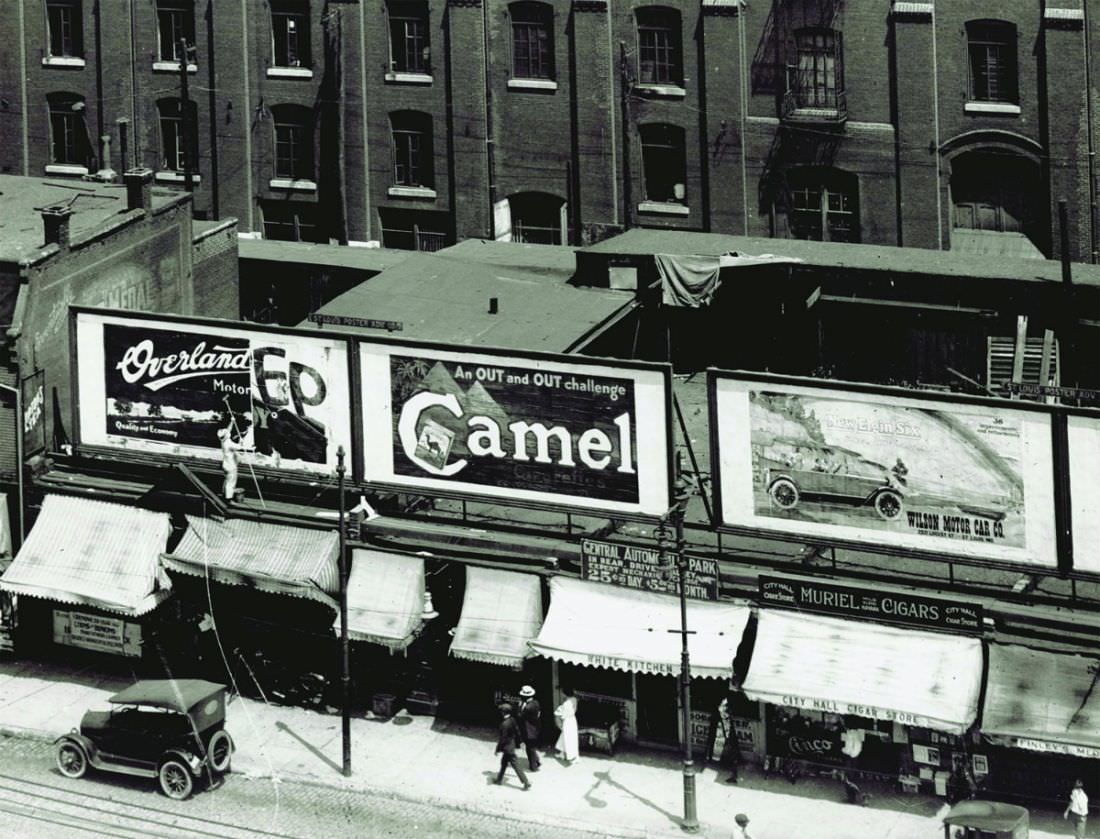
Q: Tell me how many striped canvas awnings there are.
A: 2